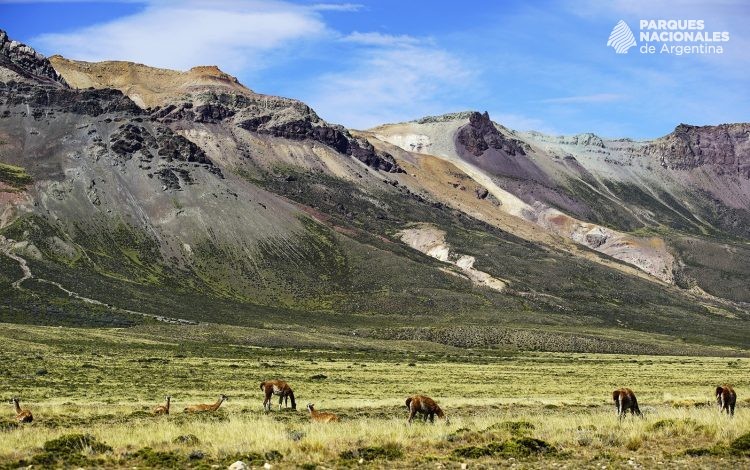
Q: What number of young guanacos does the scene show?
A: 4